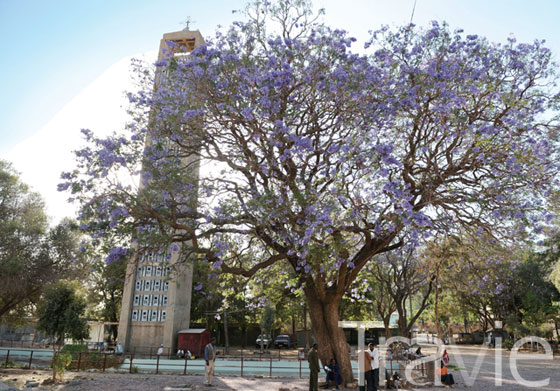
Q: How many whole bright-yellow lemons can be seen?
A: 0